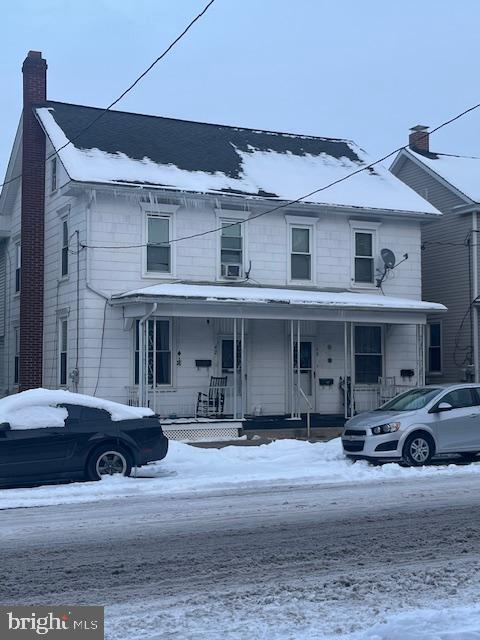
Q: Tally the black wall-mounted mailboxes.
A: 3